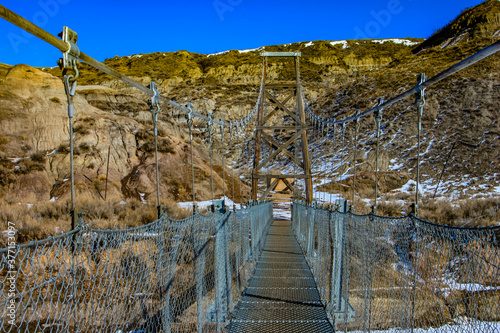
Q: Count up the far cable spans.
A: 2